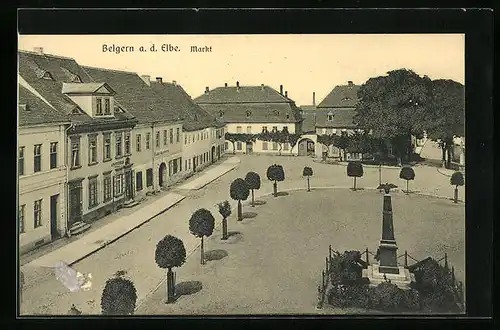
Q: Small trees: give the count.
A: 11